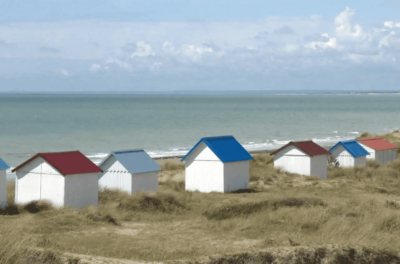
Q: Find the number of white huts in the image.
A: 7